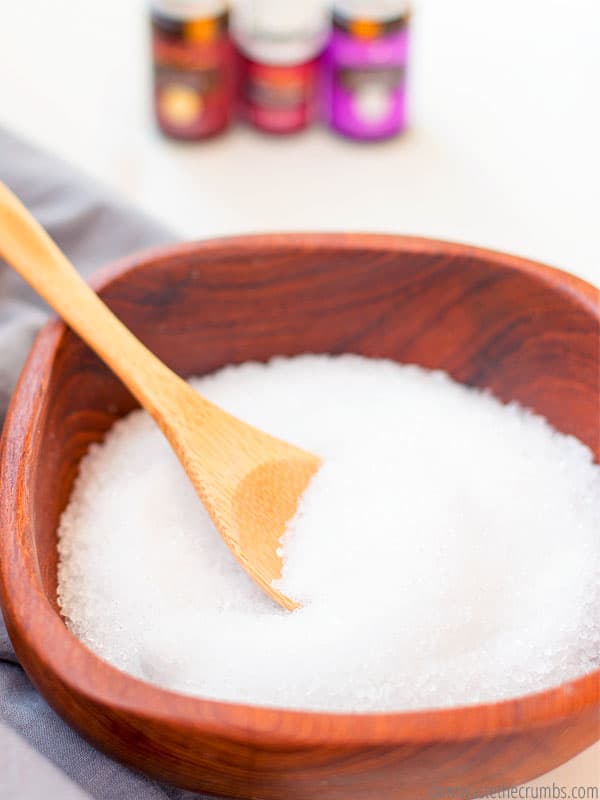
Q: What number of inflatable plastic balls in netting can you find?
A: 0